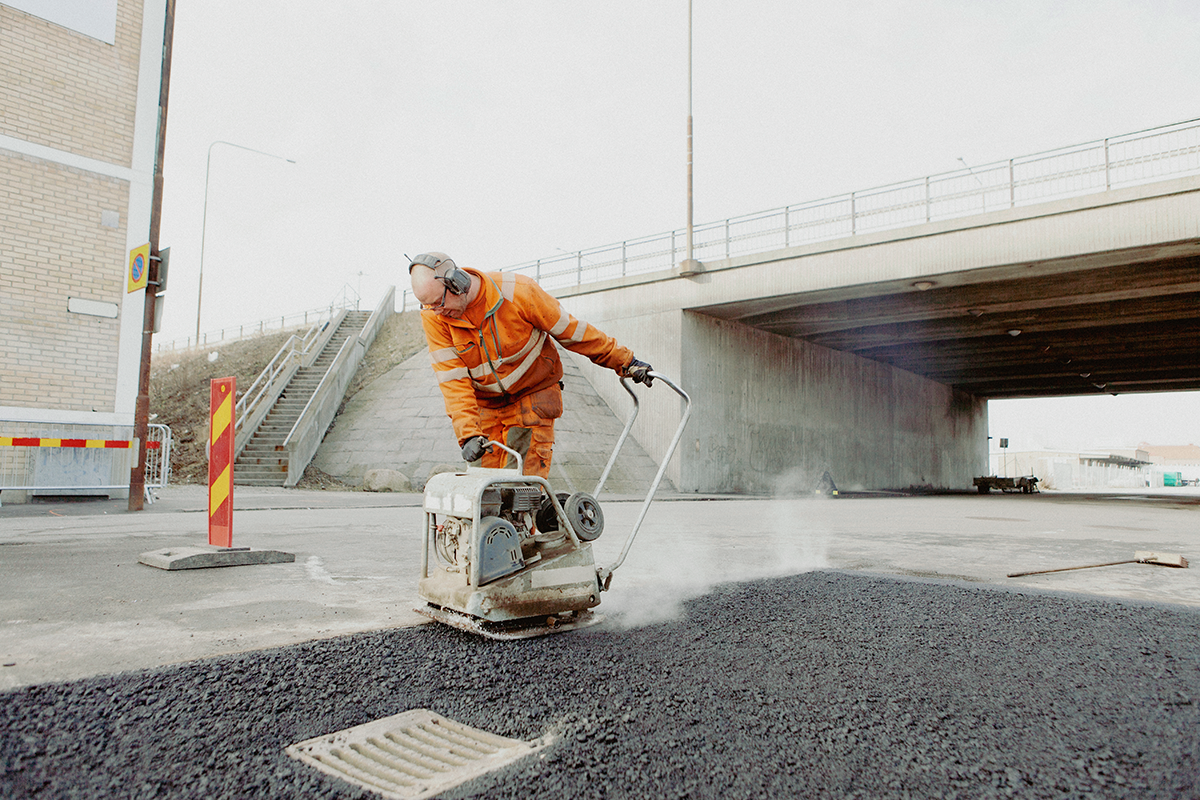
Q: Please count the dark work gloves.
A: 2